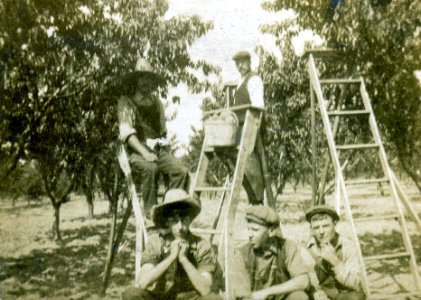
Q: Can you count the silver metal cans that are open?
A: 0